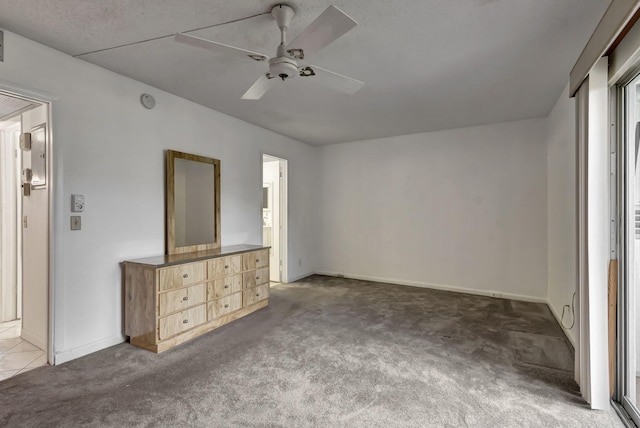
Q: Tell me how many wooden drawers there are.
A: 9